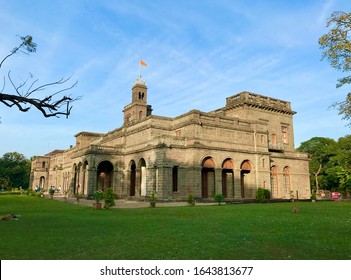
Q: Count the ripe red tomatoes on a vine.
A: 0